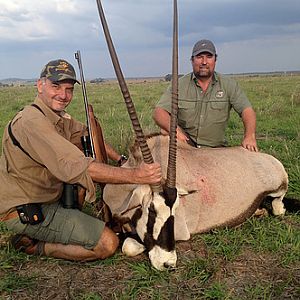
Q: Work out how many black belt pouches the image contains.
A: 1